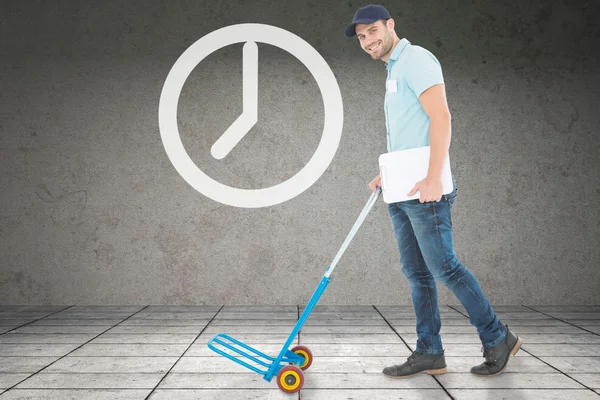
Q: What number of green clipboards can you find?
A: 0